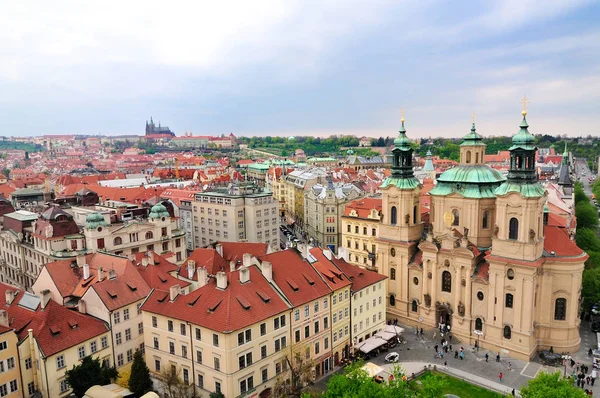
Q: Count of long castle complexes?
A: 1